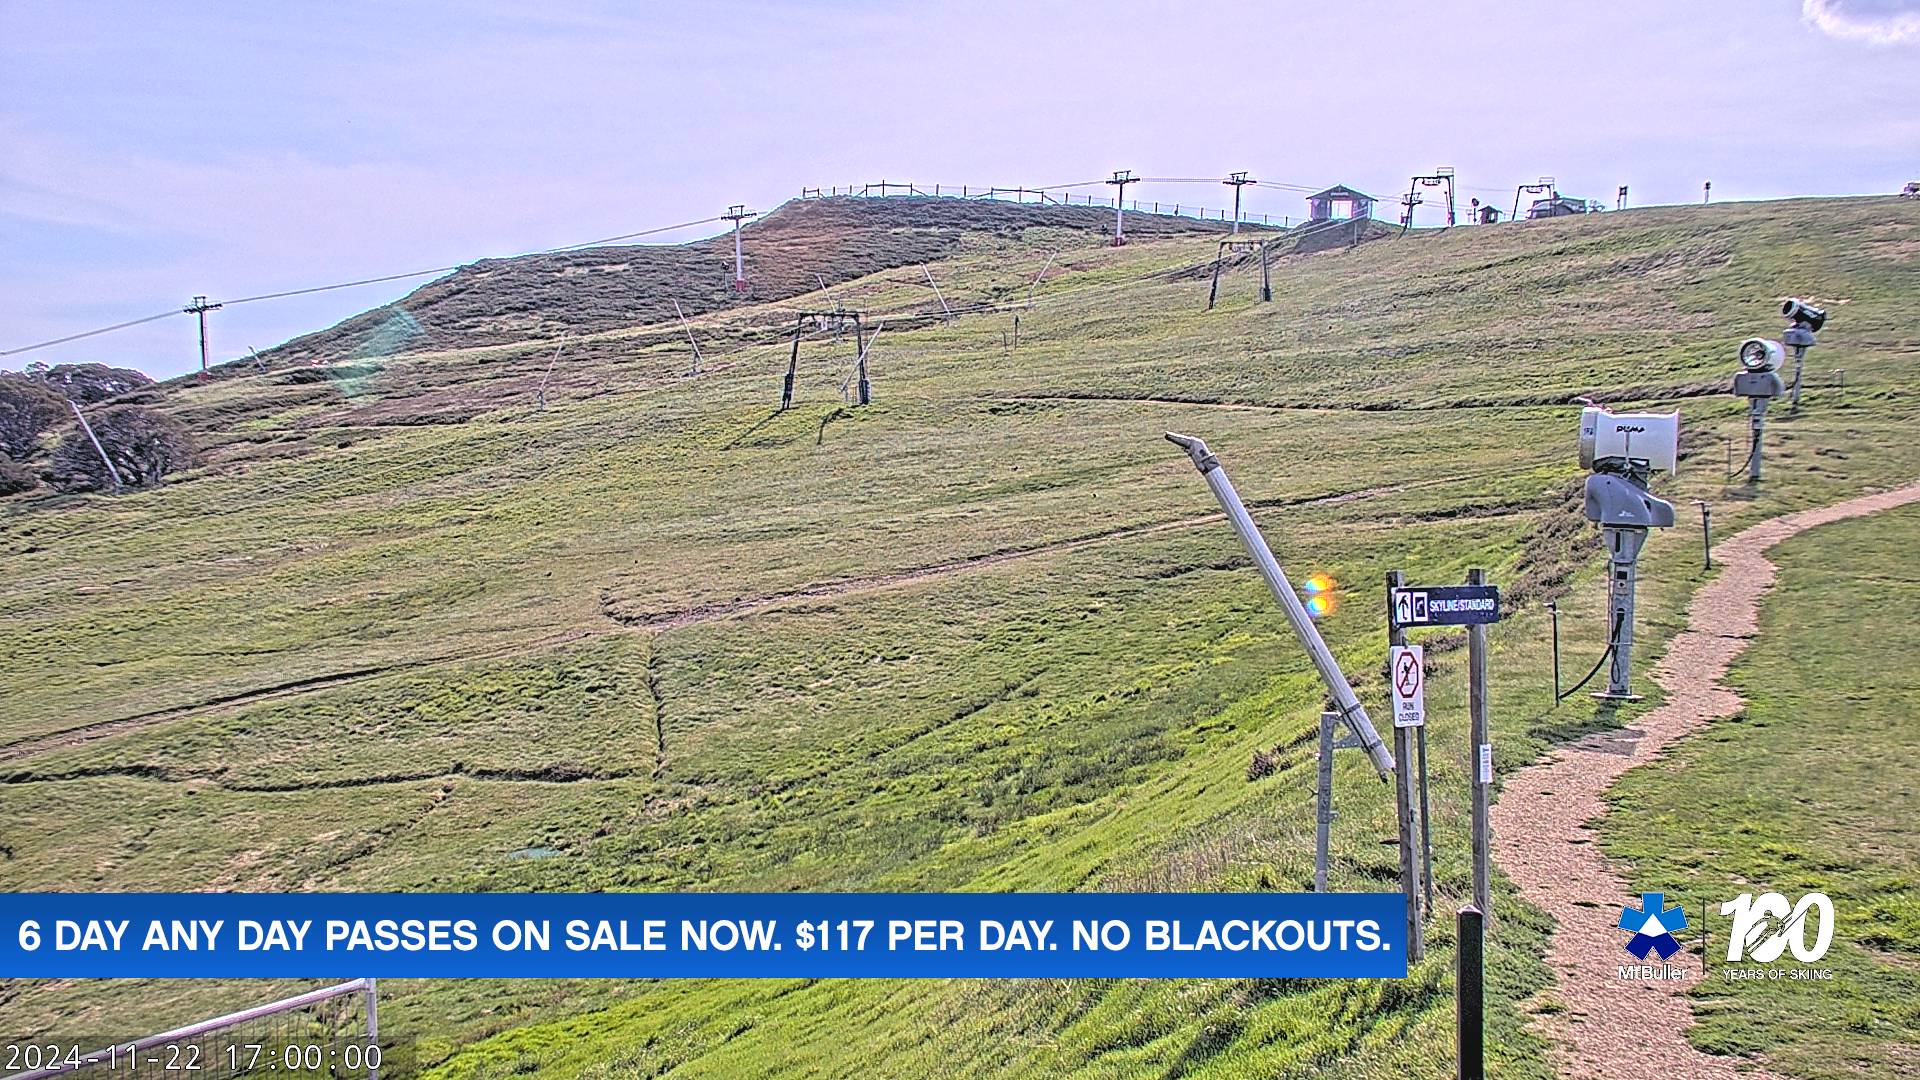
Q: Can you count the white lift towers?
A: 4